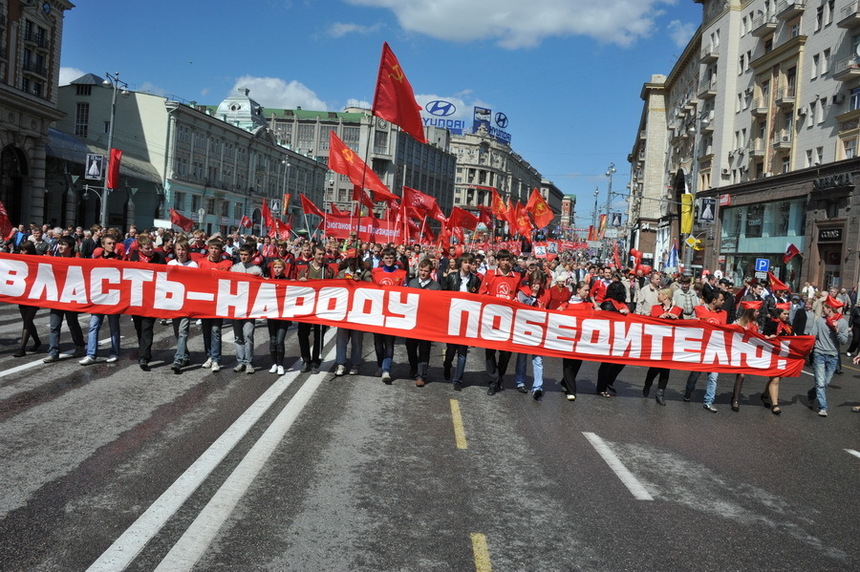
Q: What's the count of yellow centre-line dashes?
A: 2